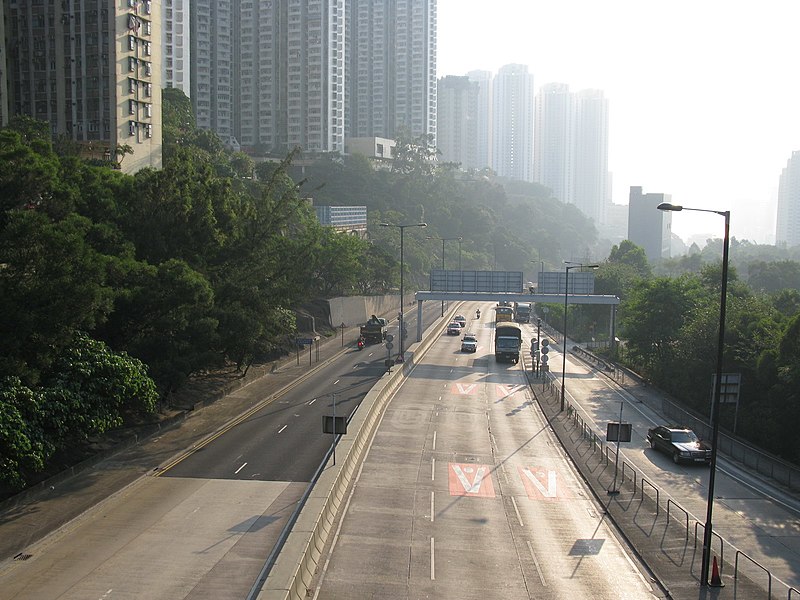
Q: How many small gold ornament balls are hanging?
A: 0